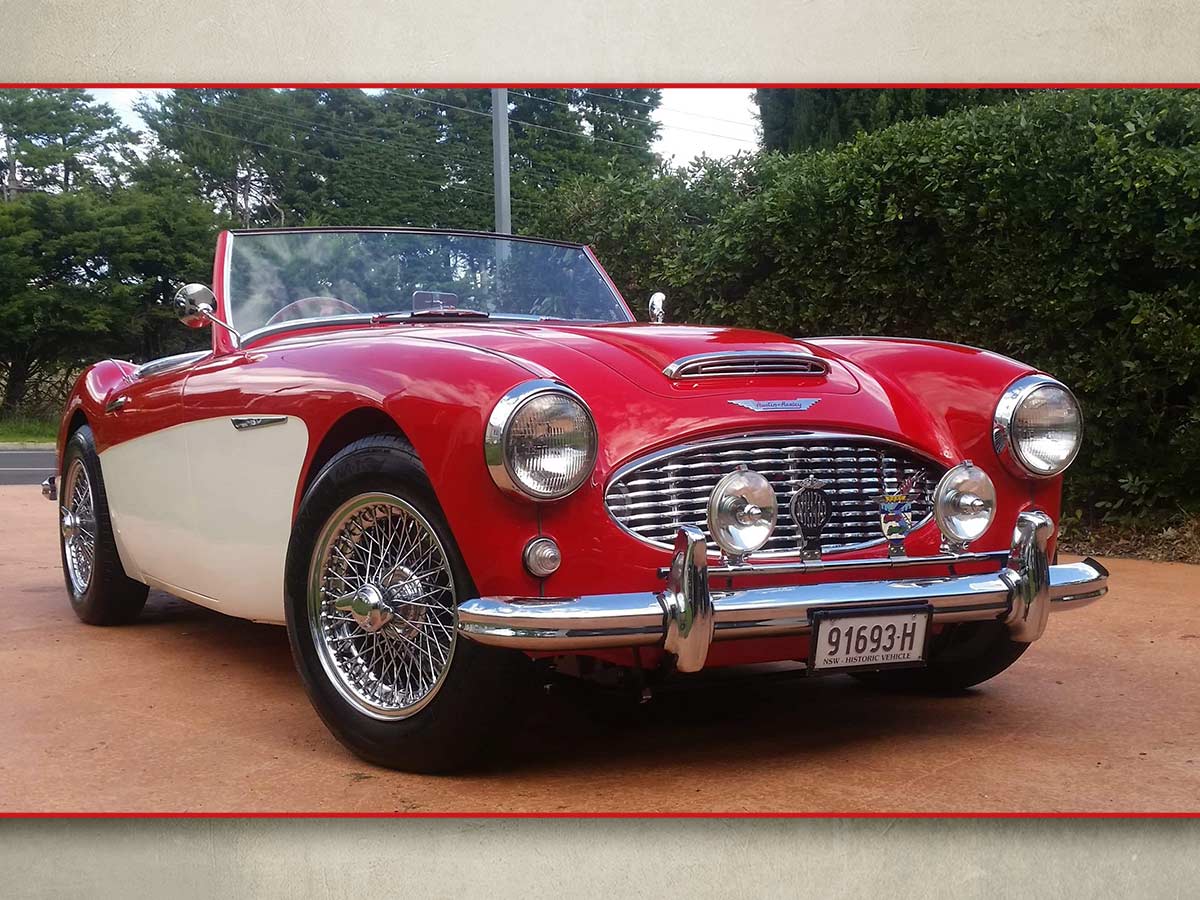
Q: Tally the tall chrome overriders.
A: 2